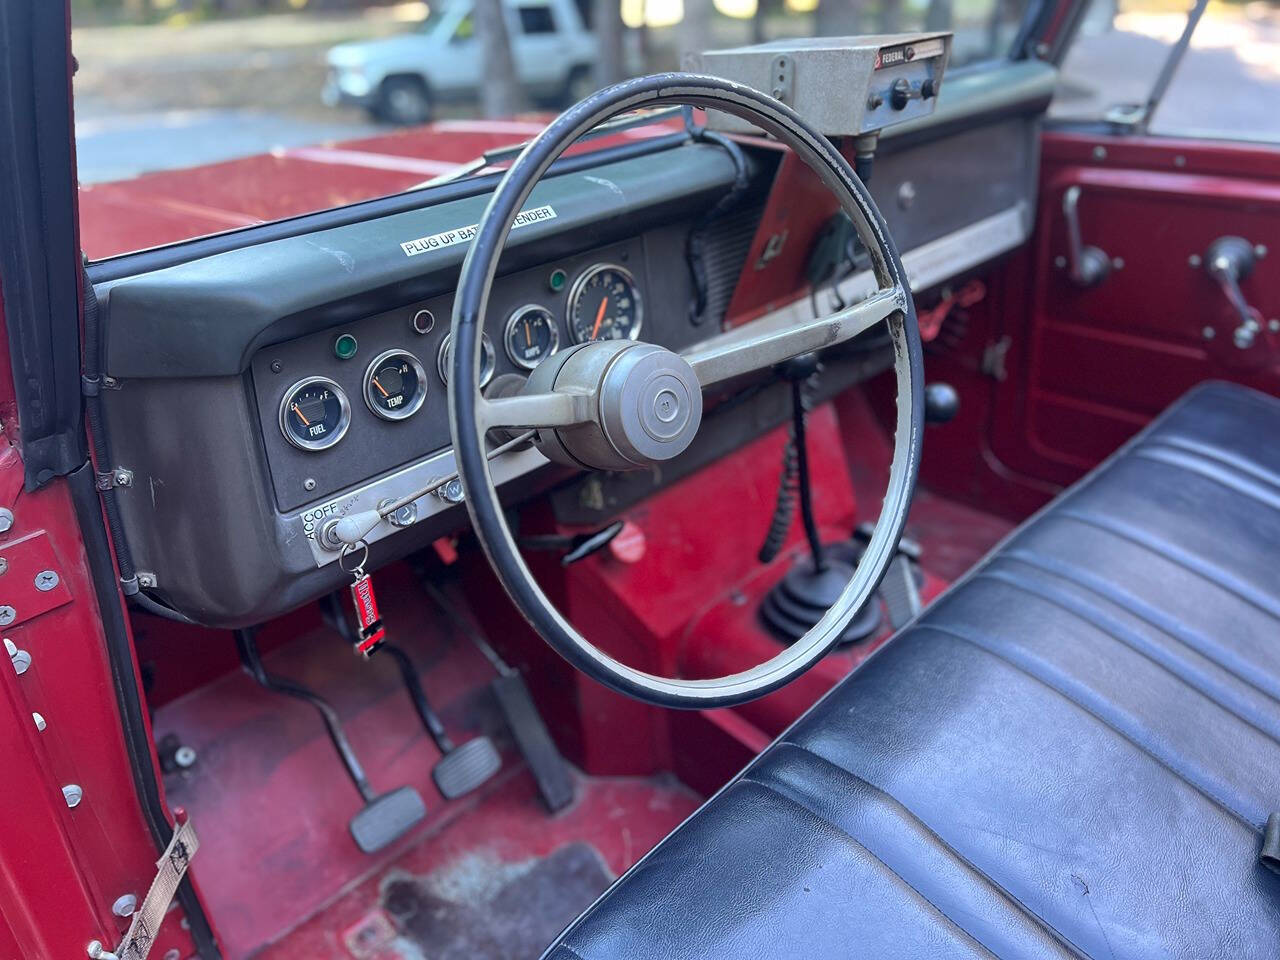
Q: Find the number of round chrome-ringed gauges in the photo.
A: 5